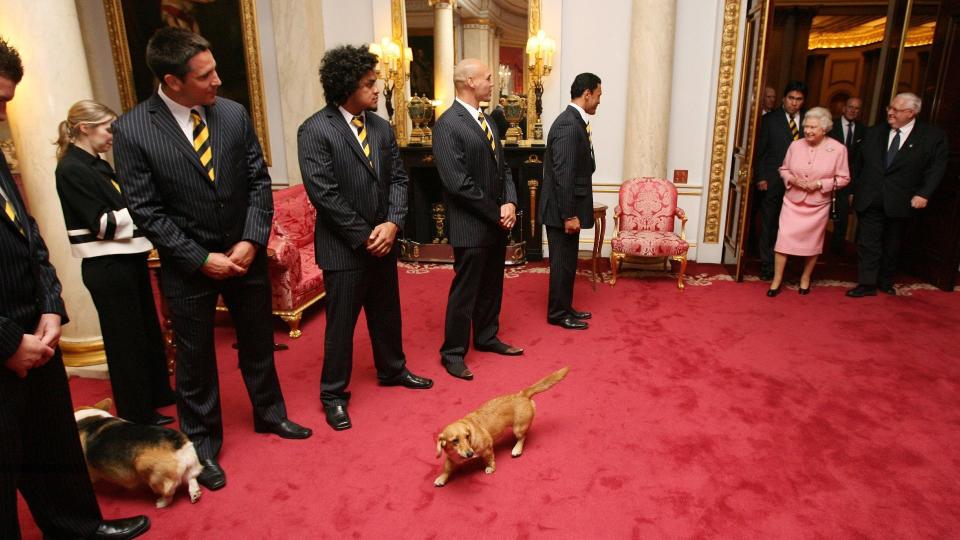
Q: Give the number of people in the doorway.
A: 5